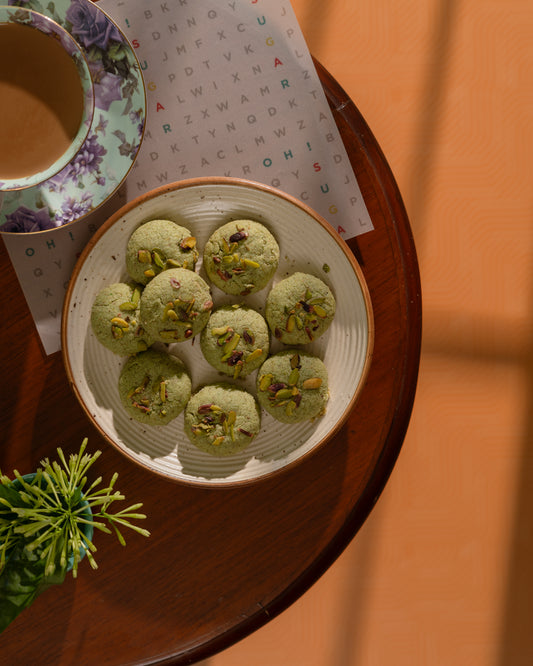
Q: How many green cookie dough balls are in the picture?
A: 9